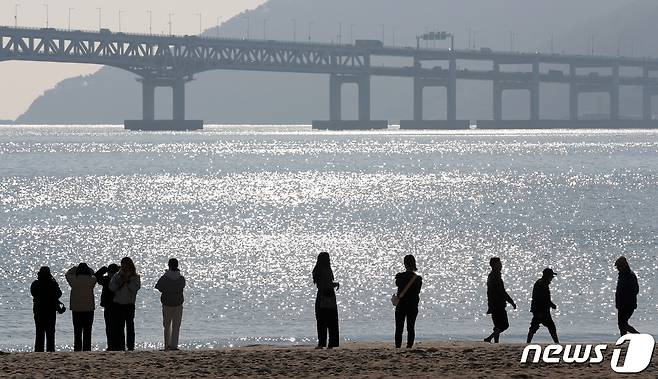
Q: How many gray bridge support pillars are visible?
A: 11